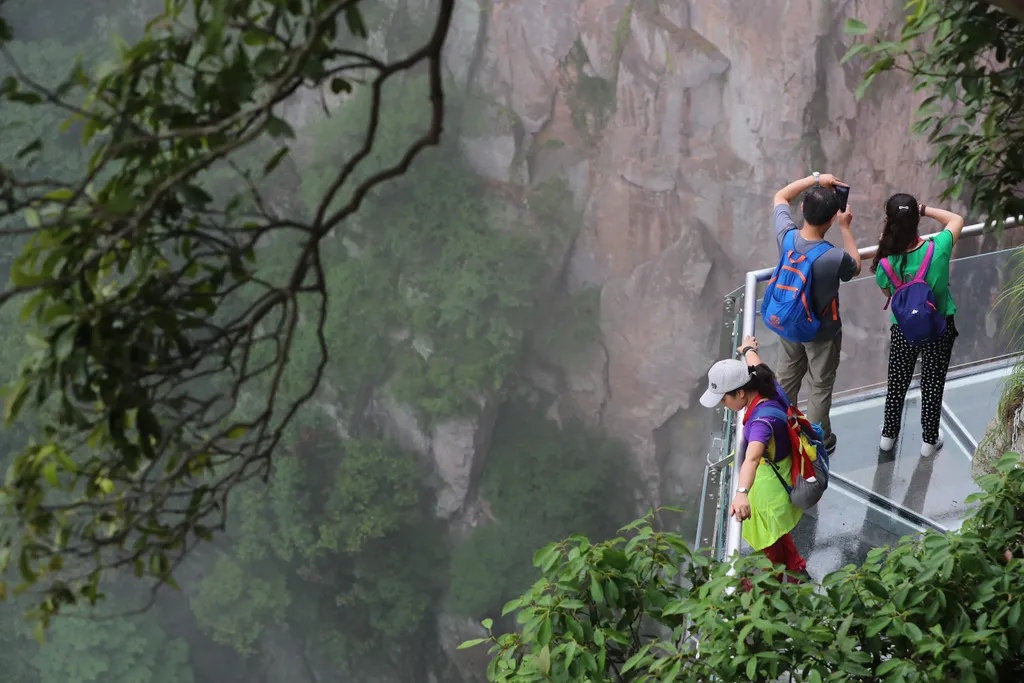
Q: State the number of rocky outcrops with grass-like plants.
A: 1